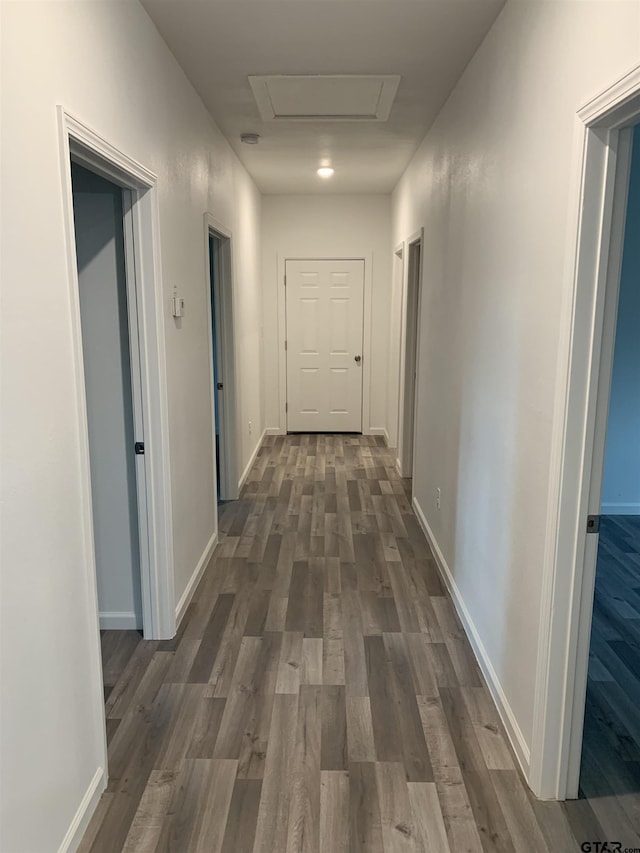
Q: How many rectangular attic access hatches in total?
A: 1